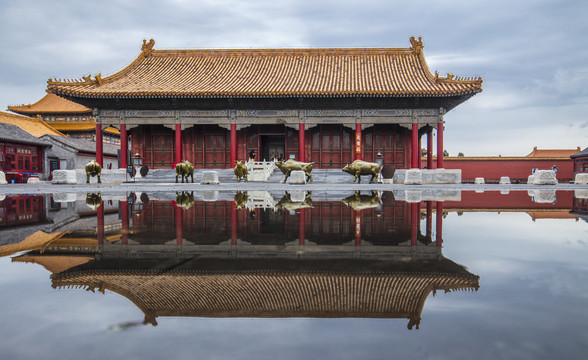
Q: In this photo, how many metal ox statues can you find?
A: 5